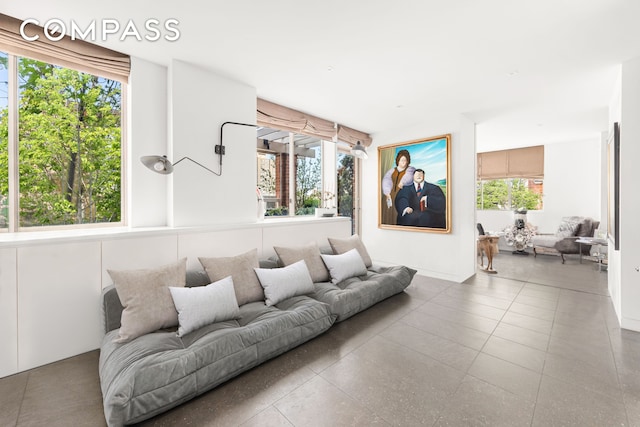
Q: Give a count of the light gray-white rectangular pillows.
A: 3